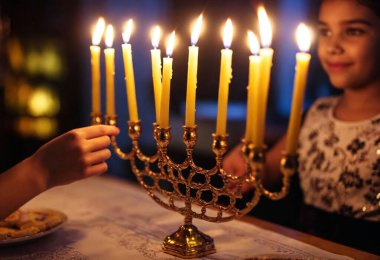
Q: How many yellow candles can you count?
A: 10